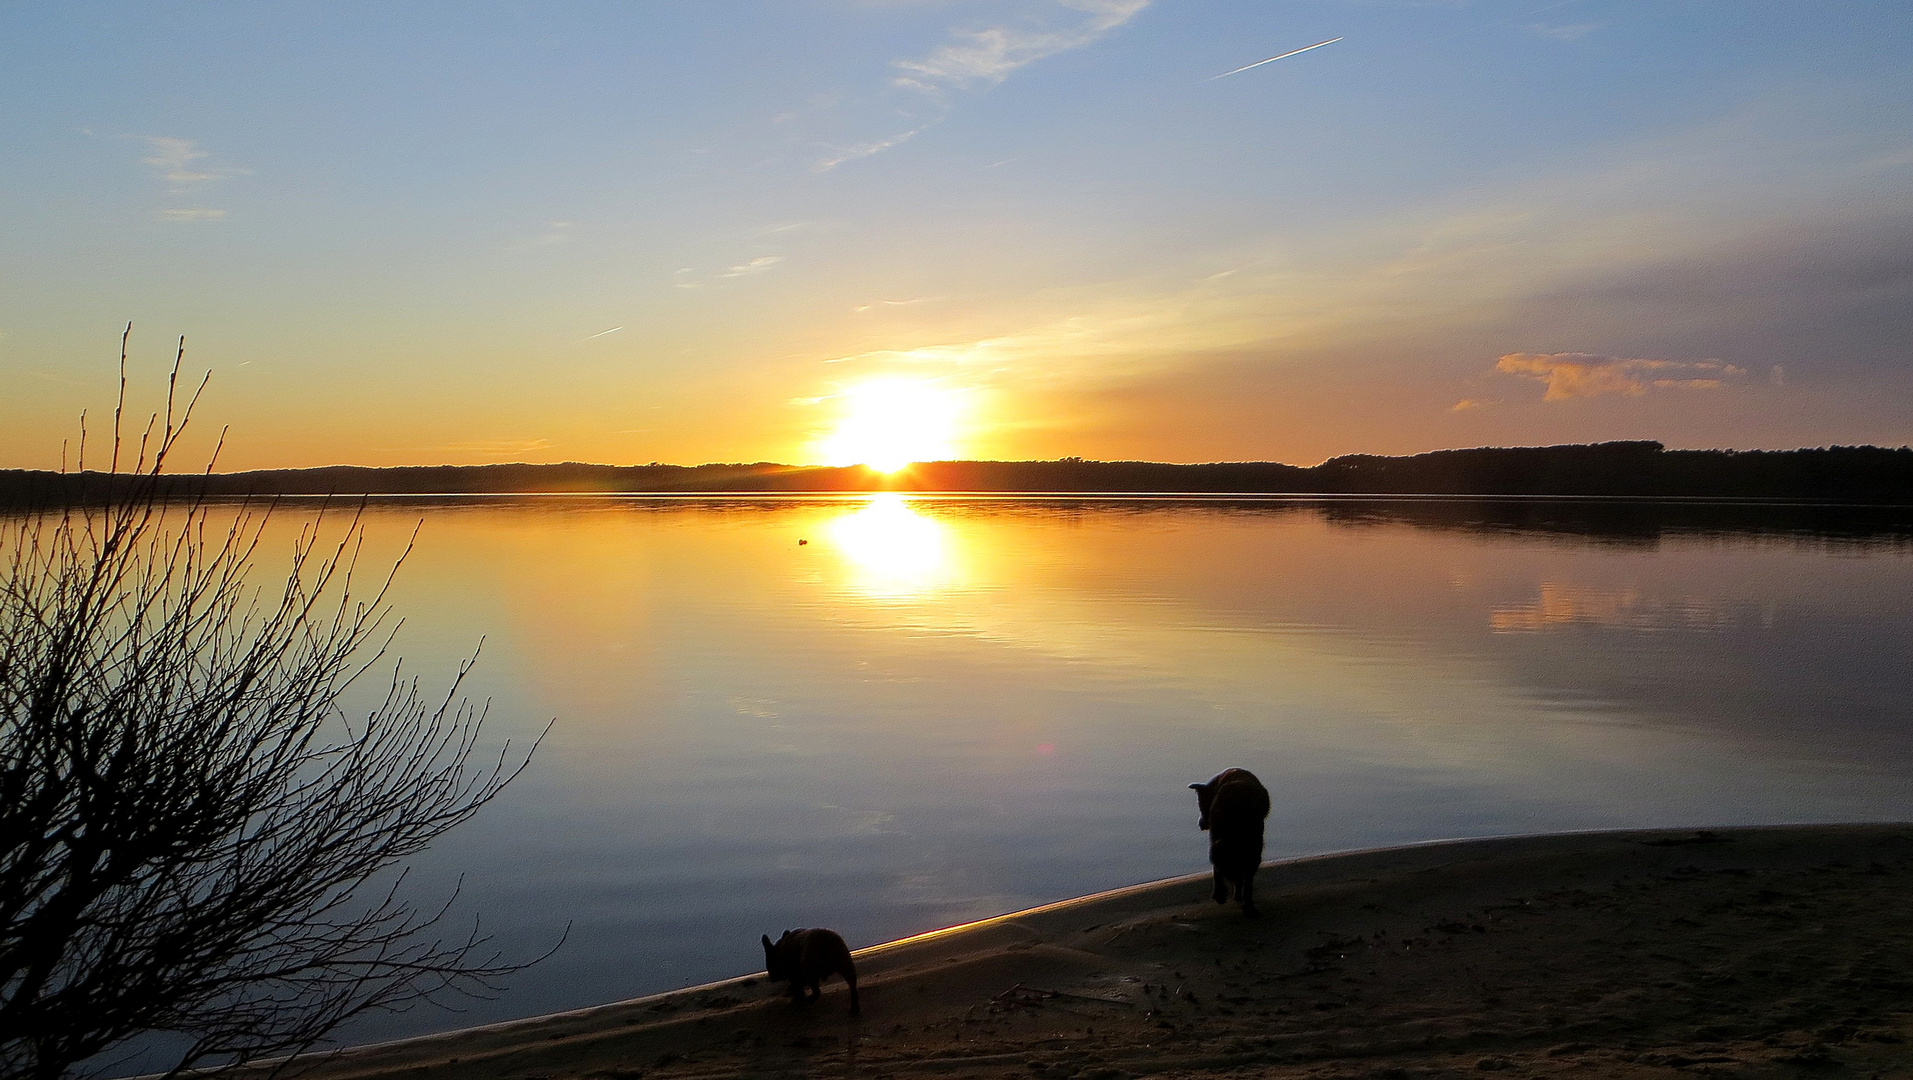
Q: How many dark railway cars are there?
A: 0